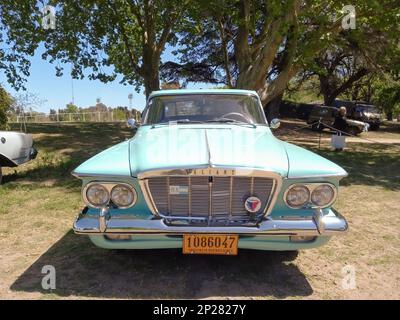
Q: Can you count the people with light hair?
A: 1